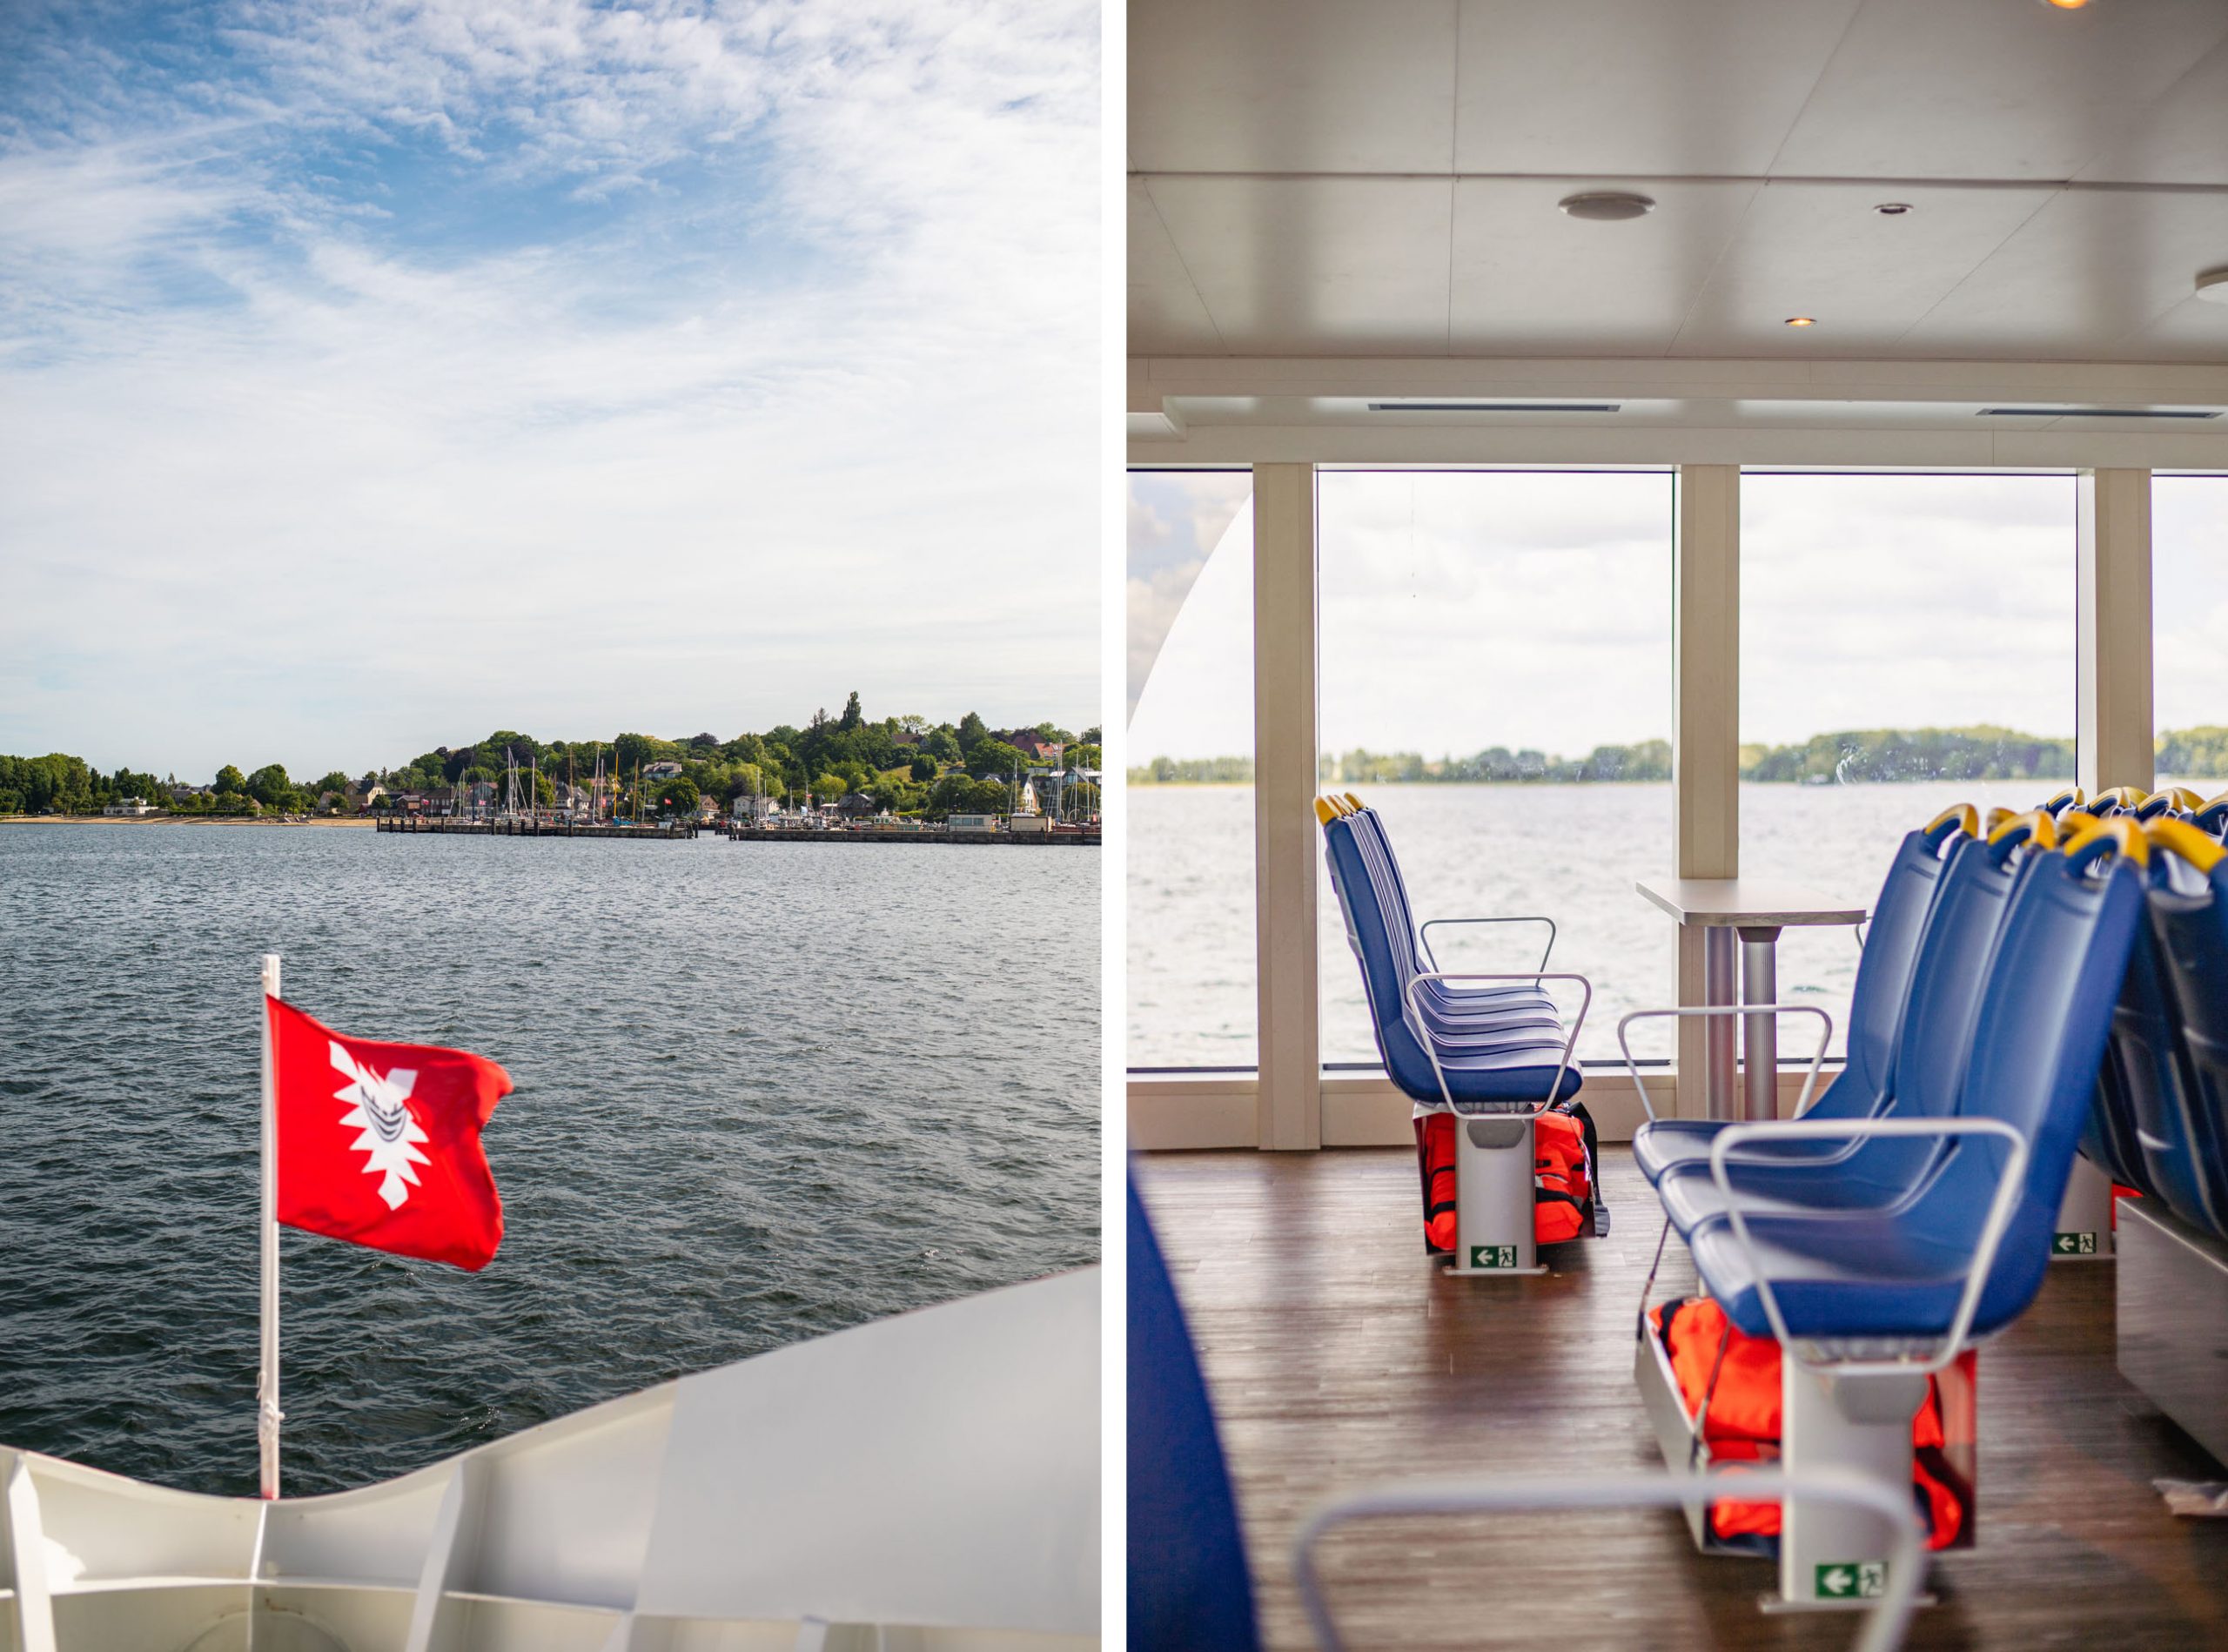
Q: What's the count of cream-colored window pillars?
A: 3